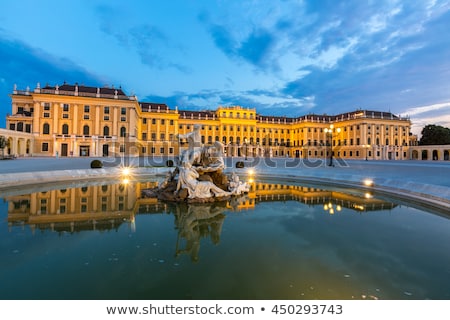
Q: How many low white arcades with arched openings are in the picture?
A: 2